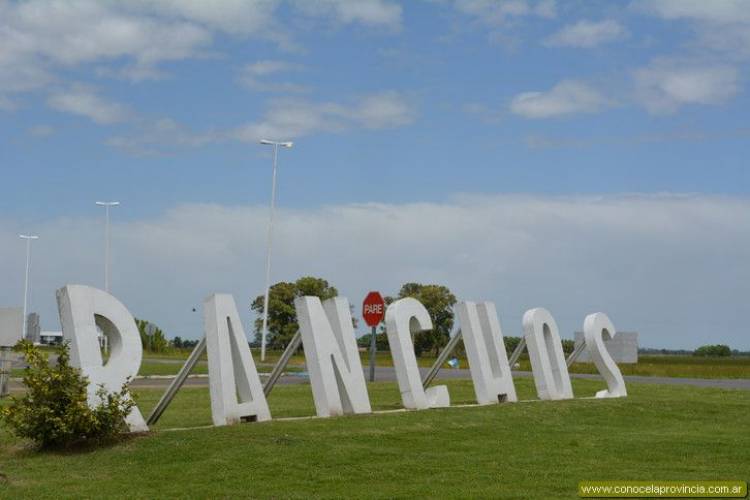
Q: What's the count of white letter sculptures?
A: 7